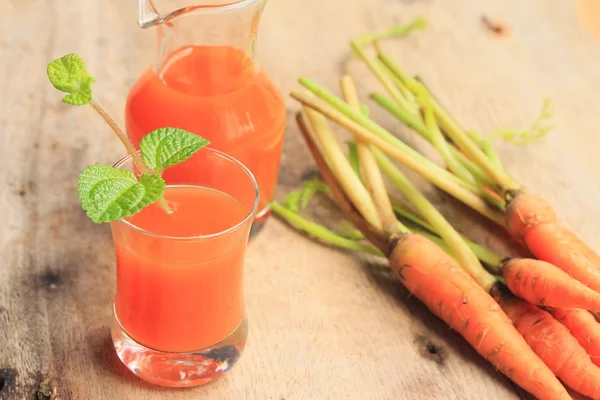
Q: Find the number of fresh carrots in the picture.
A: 5